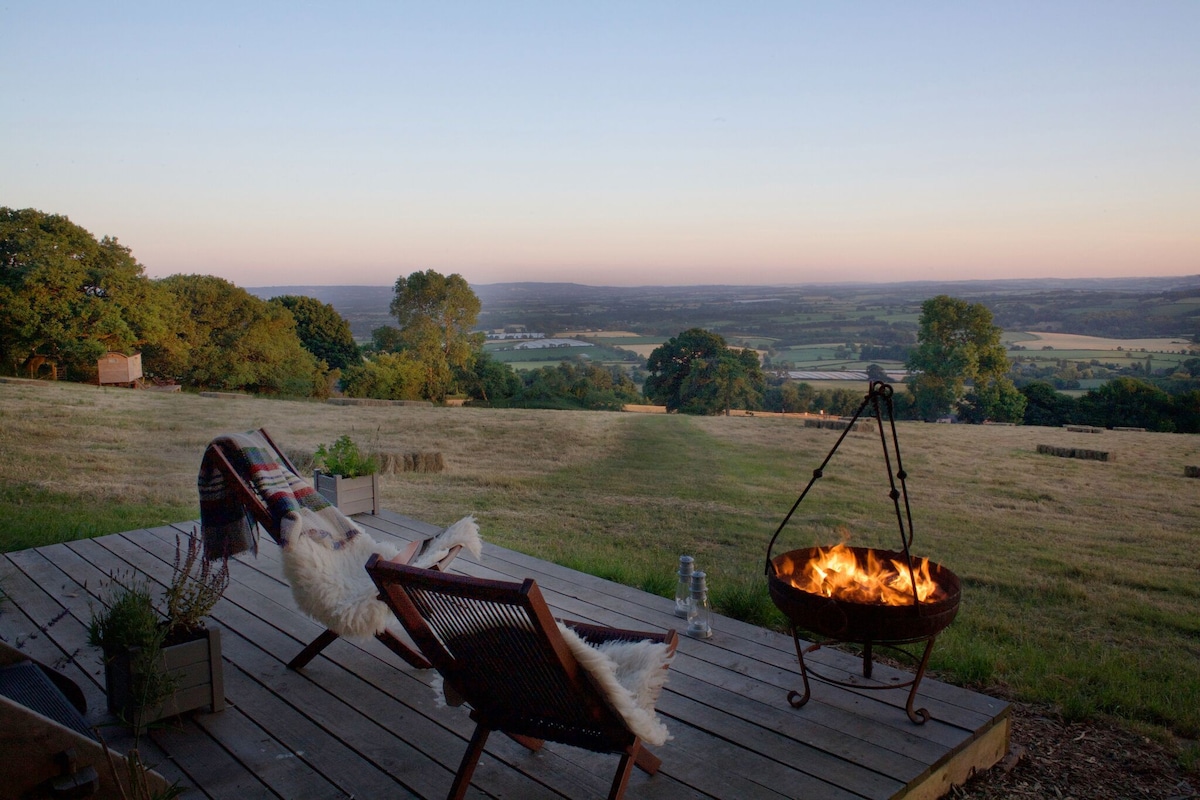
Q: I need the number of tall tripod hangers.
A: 1